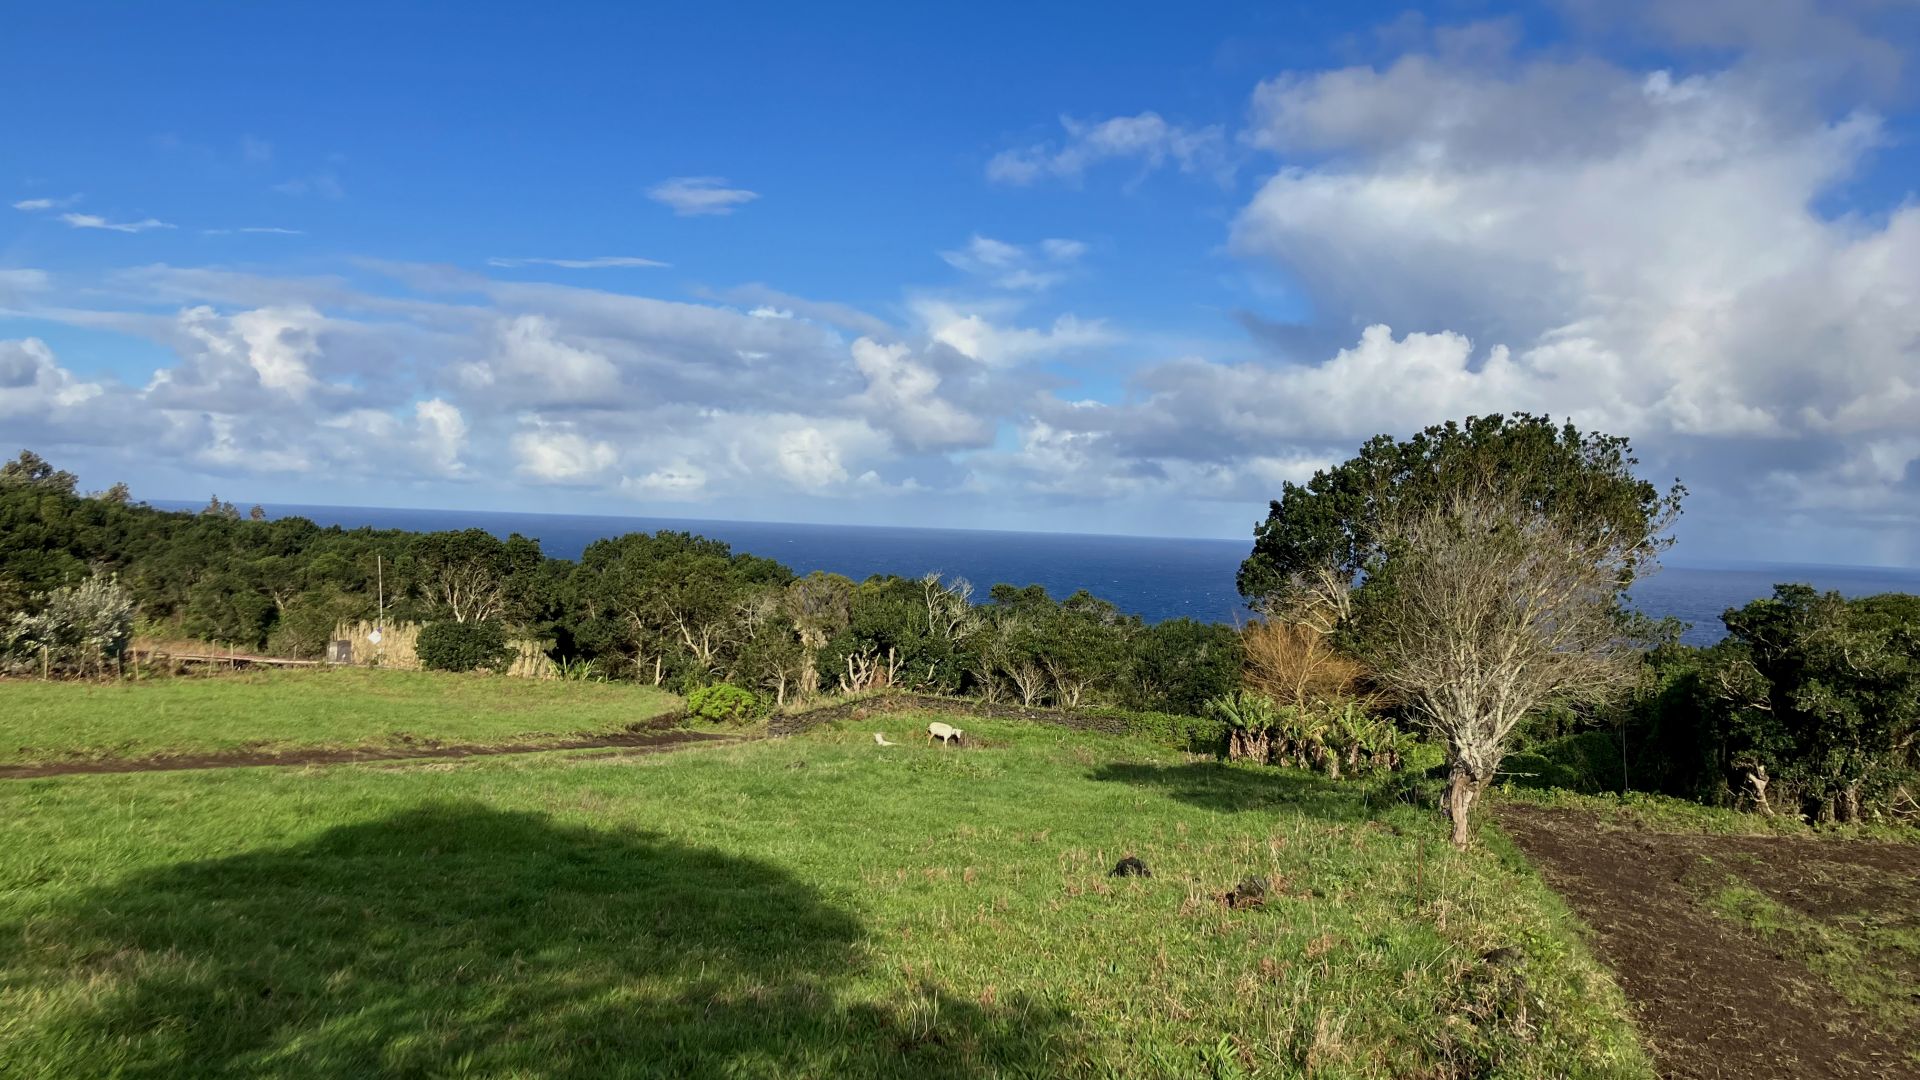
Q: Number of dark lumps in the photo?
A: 2